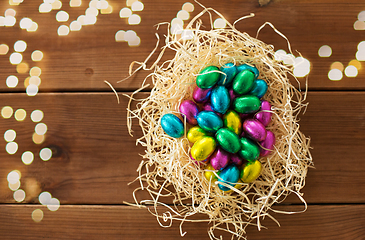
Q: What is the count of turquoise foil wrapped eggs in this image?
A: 7